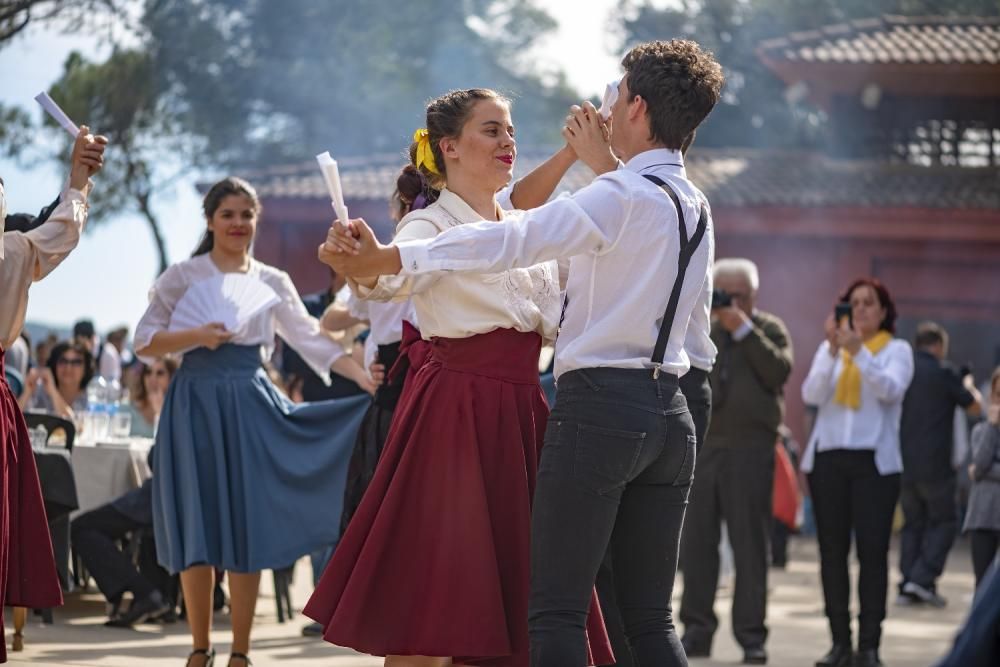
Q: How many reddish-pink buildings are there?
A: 1